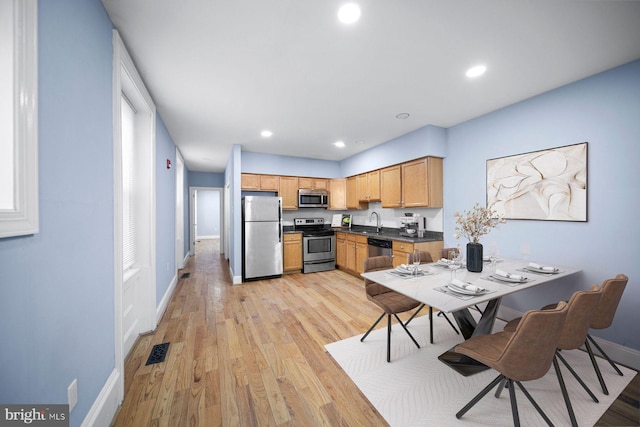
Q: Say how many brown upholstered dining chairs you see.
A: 6